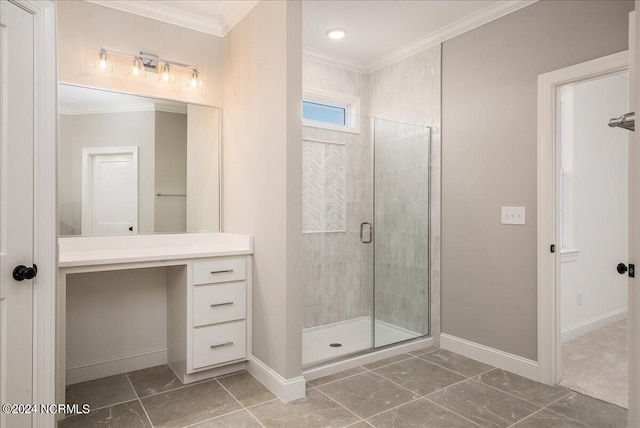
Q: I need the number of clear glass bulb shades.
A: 4